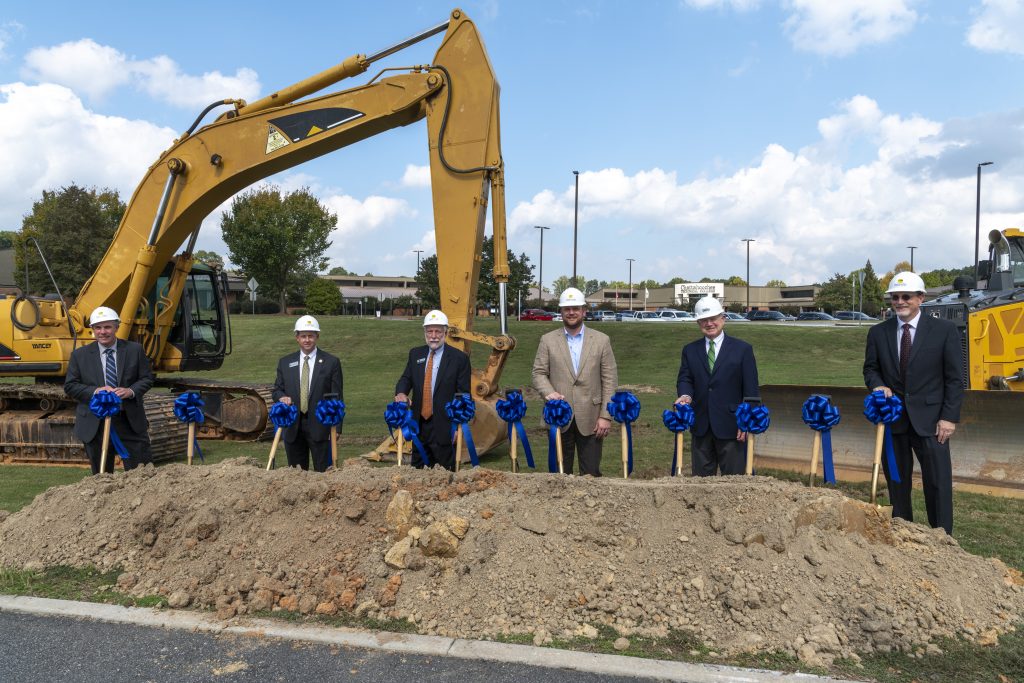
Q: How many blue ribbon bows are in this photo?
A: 13